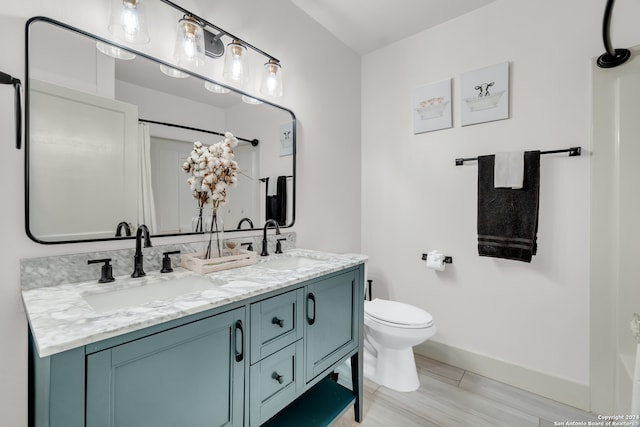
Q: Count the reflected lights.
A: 4